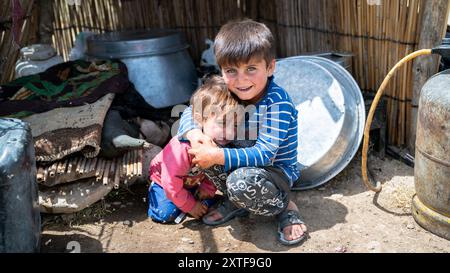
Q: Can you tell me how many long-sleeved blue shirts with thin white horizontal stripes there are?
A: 1